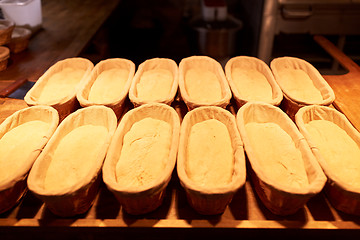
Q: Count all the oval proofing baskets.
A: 12